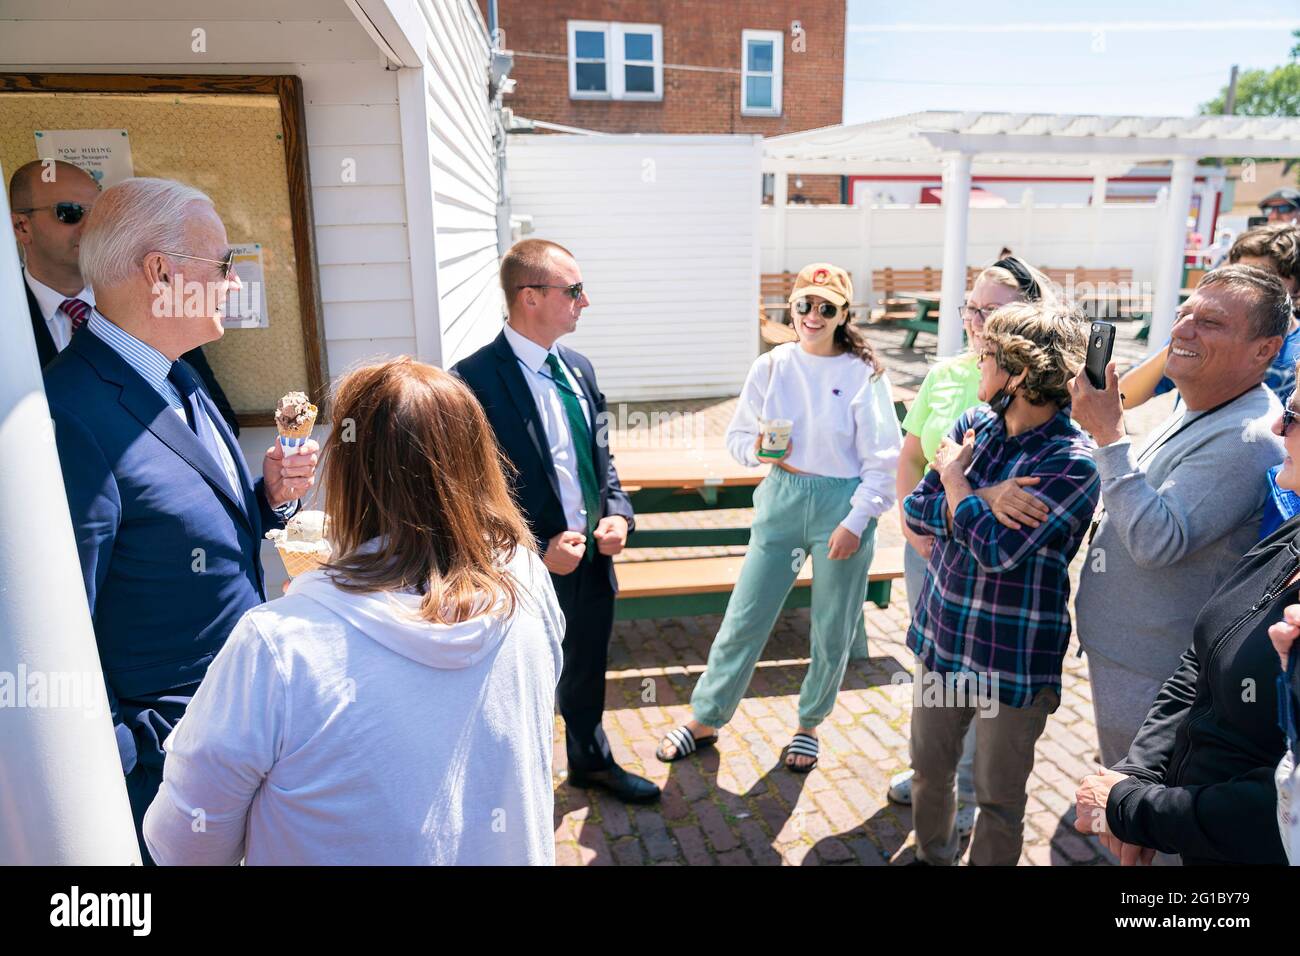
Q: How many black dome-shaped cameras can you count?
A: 0